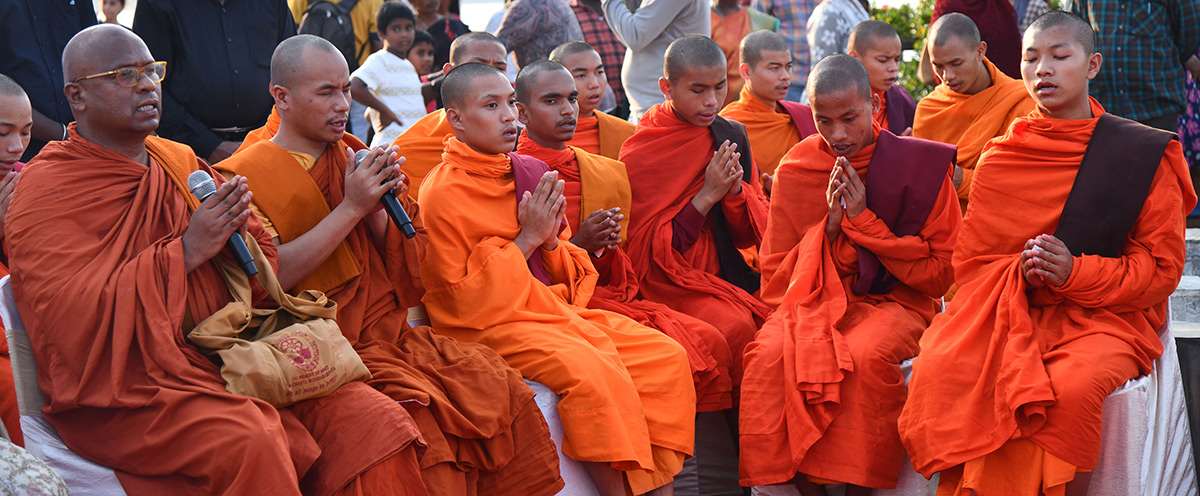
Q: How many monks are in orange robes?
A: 13